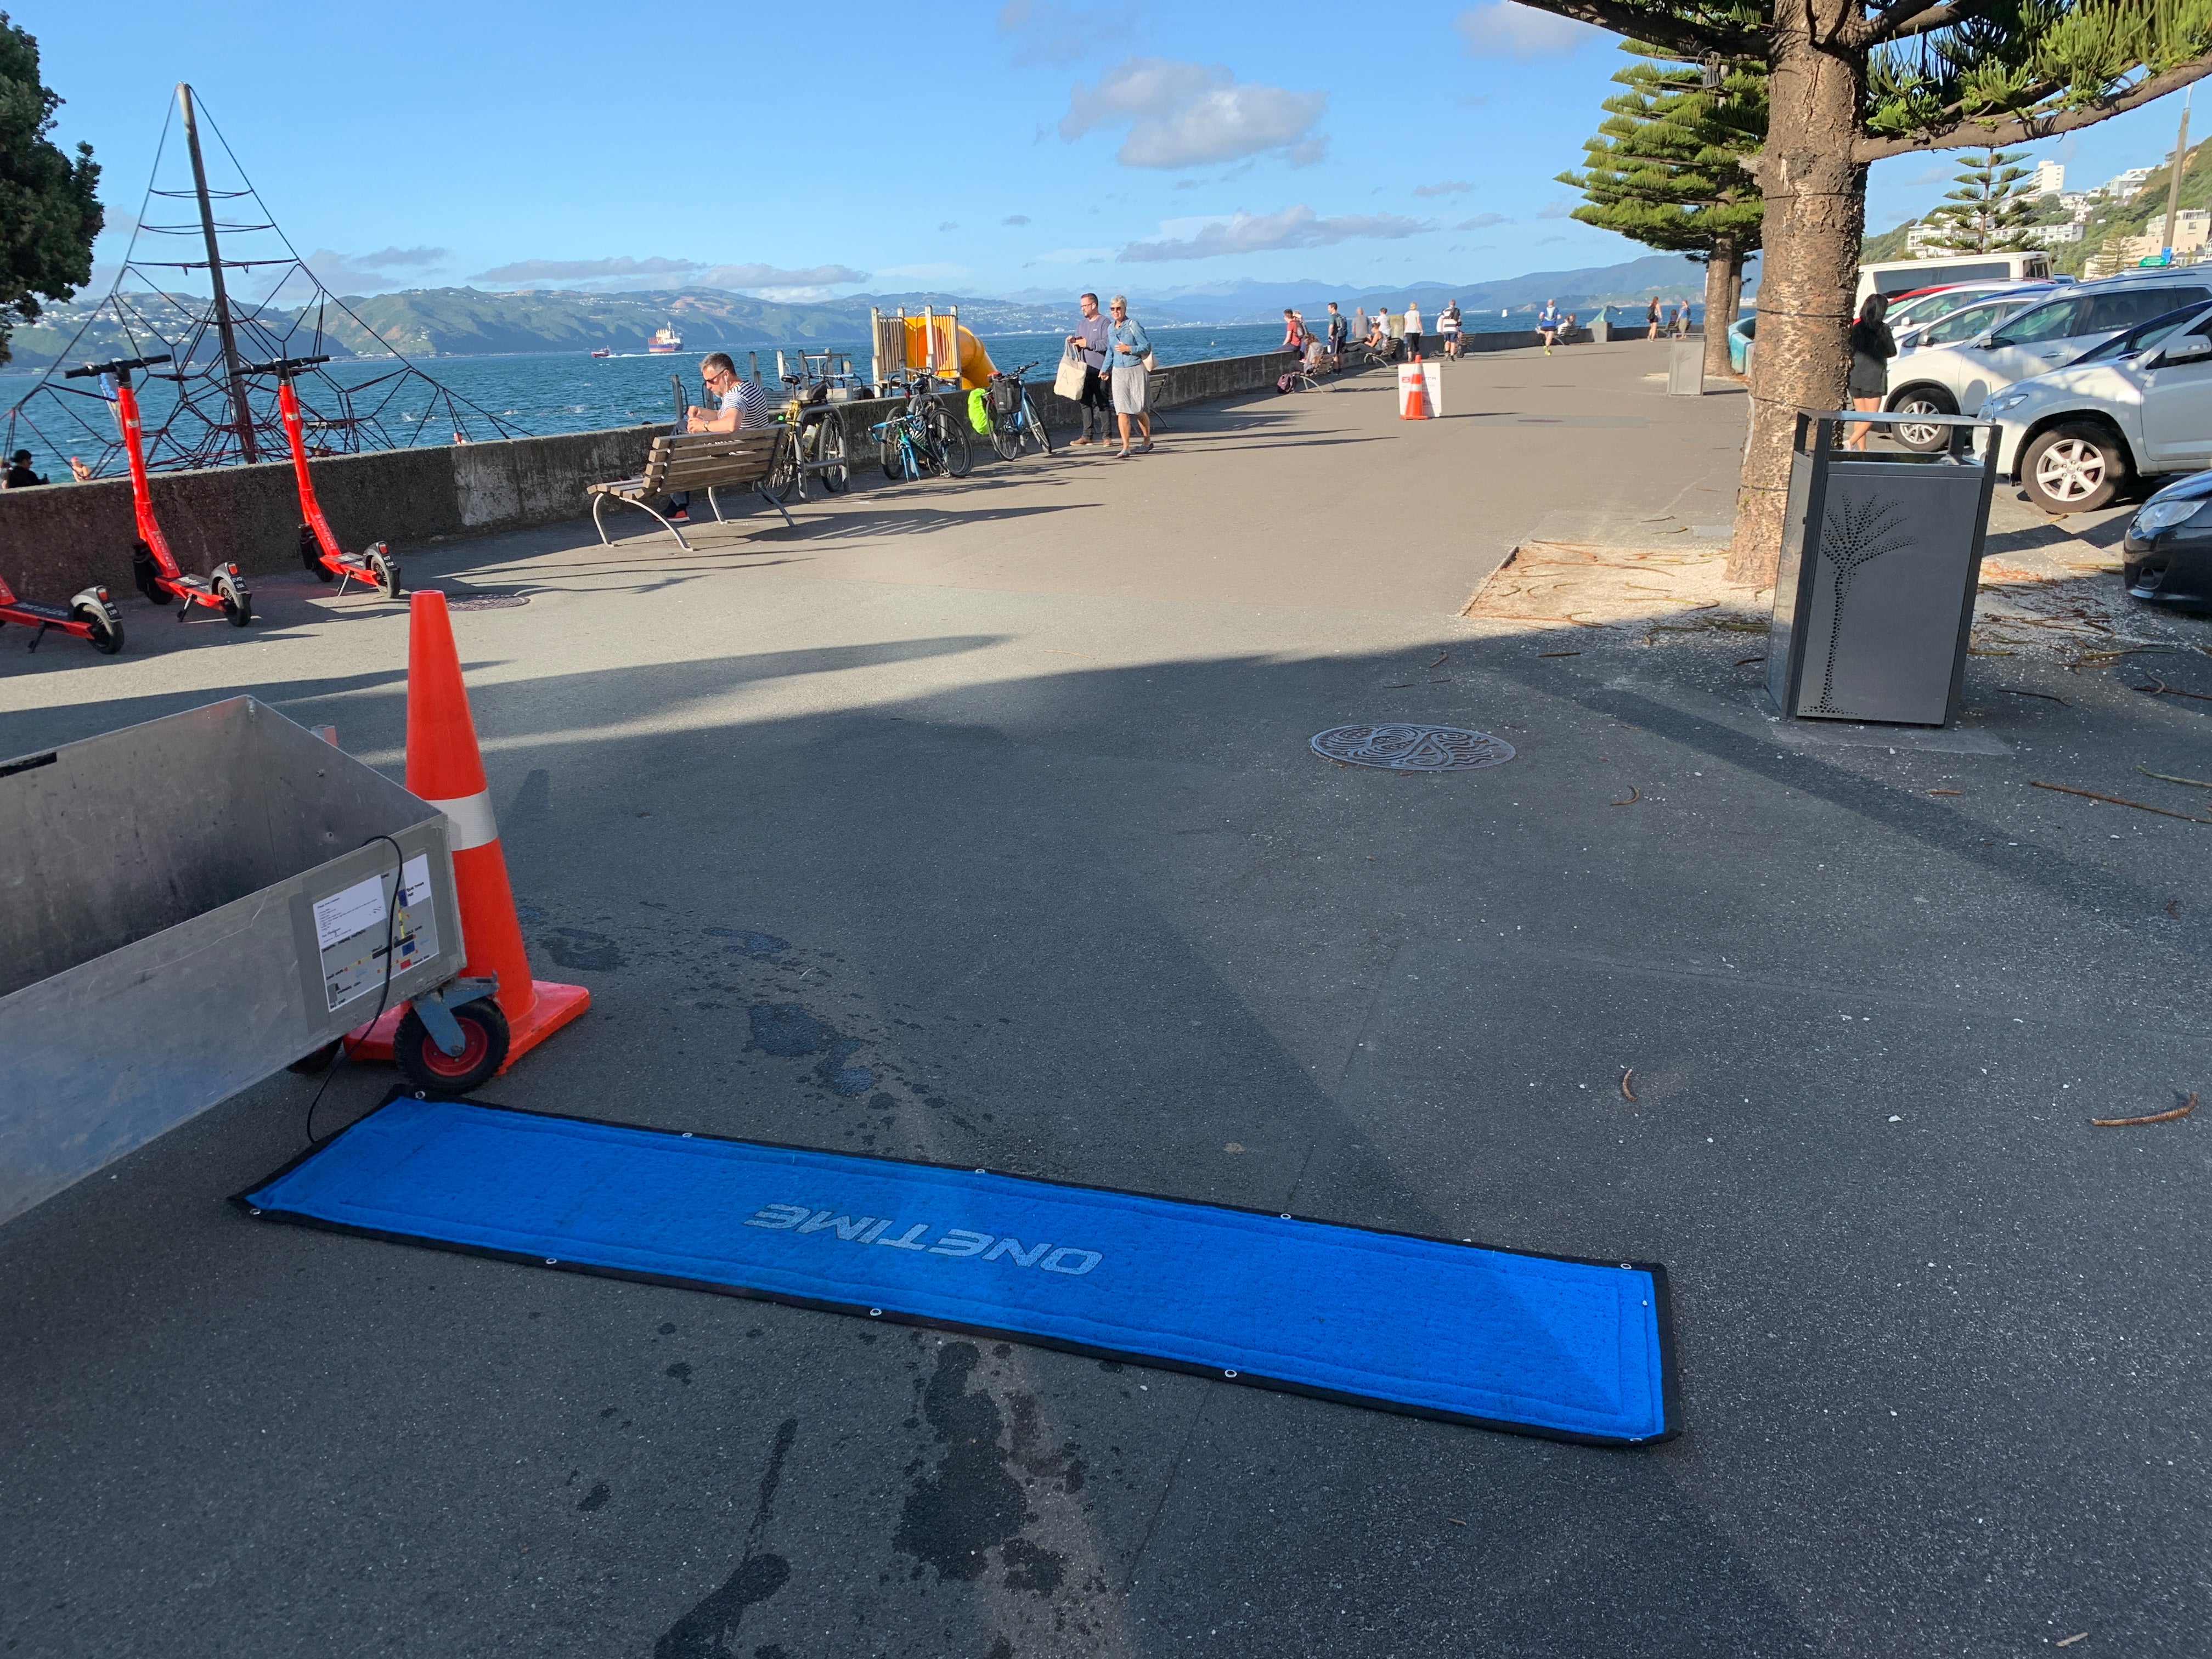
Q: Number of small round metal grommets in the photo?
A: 10